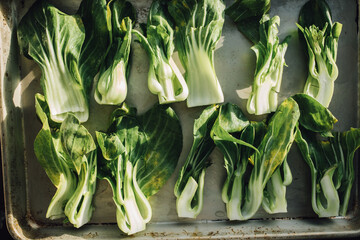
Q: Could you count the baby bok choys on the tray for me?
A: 13